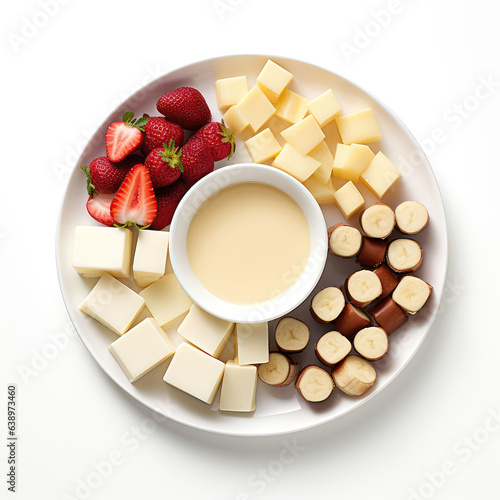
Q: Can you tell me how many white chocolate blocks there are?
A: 9